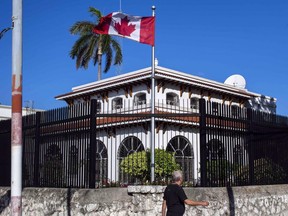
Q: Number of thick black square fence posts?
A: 4